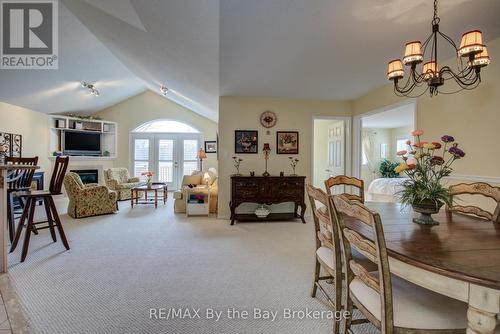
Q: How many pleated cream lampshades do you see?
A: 5